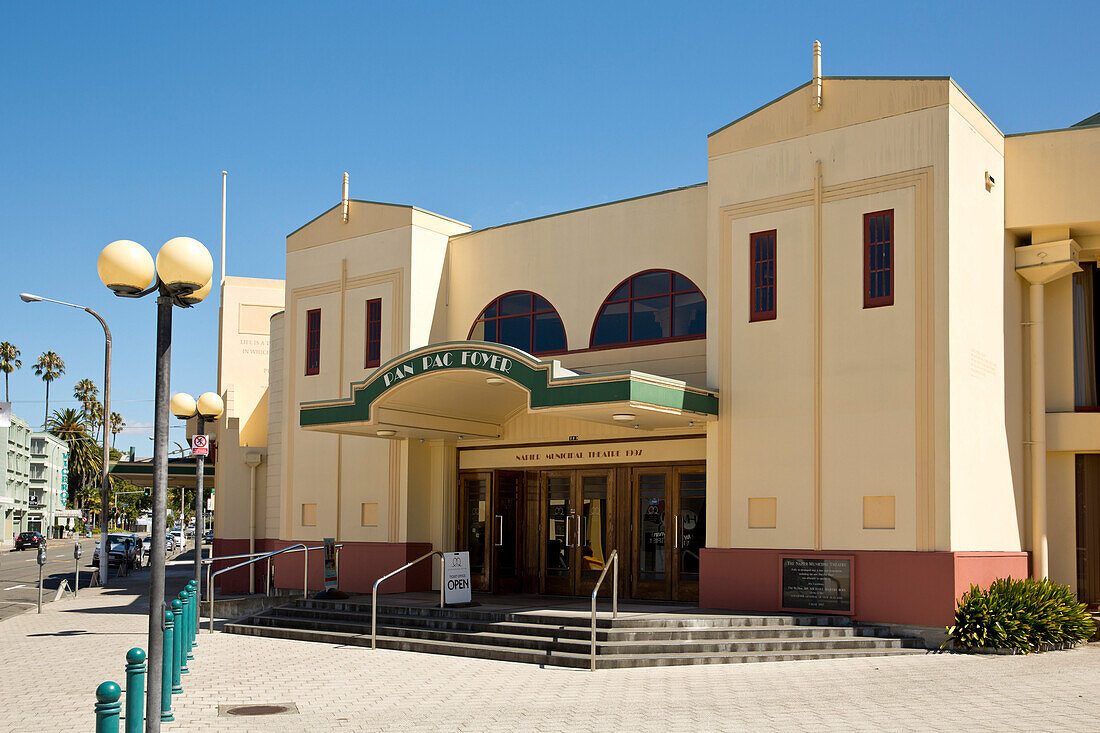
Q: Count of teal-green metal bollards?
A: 7